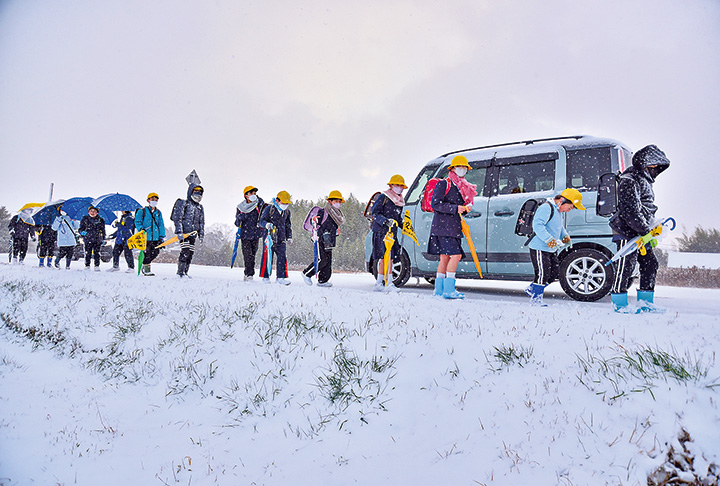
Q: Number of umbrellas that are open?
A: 4